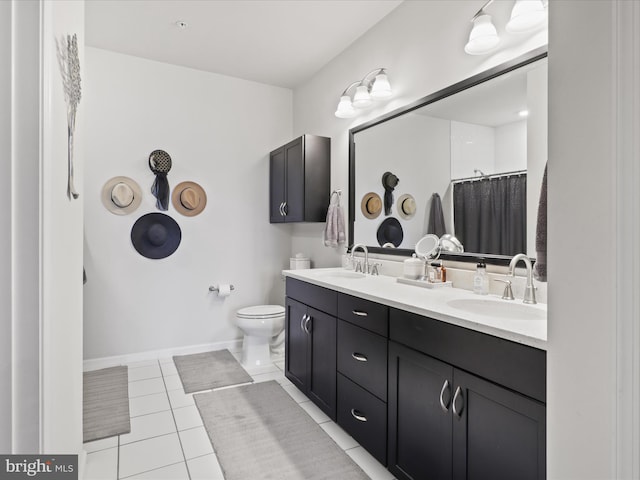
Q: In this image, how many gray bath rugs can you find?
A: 3